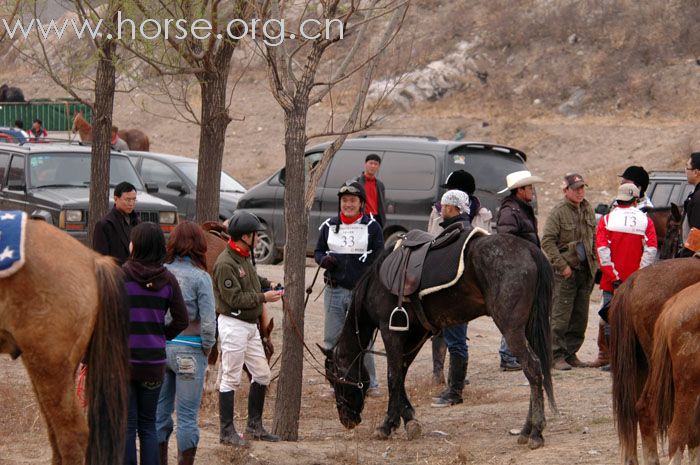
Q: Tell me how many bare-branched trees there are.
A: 3